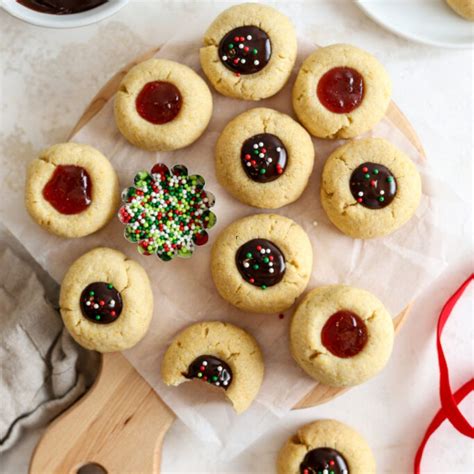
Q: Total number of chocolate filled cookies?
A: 7